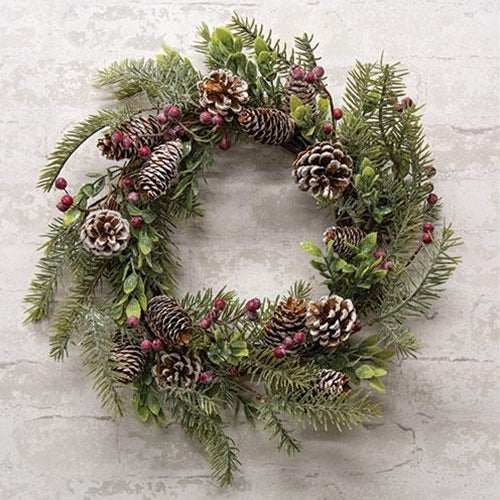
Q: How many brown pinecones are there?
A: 14